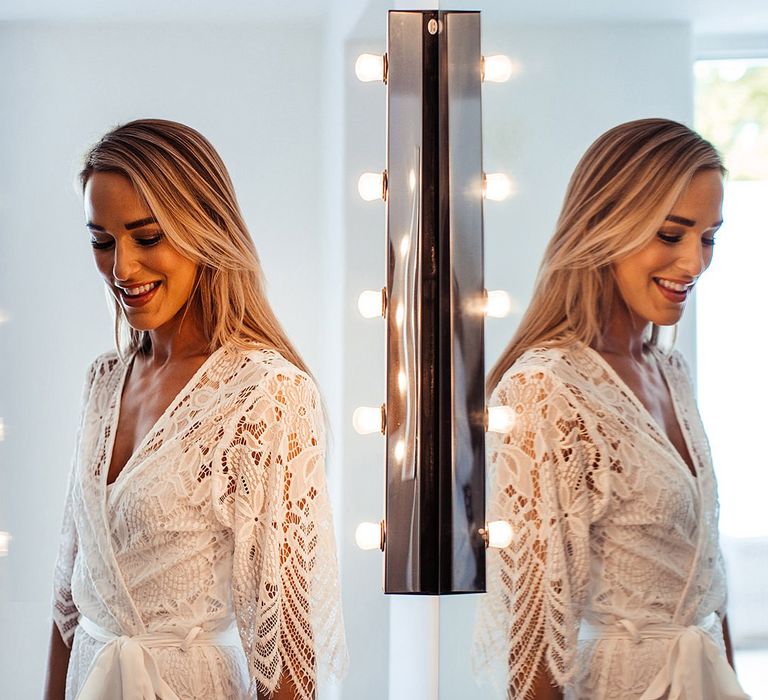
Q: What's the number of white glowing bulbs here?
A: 10